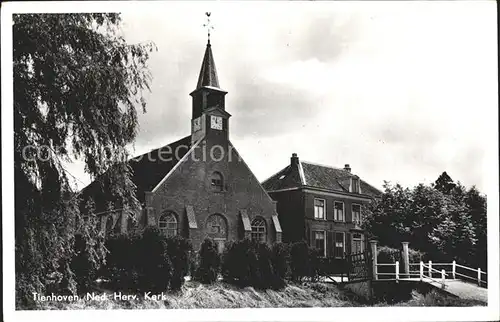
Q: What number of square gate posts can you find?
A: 2